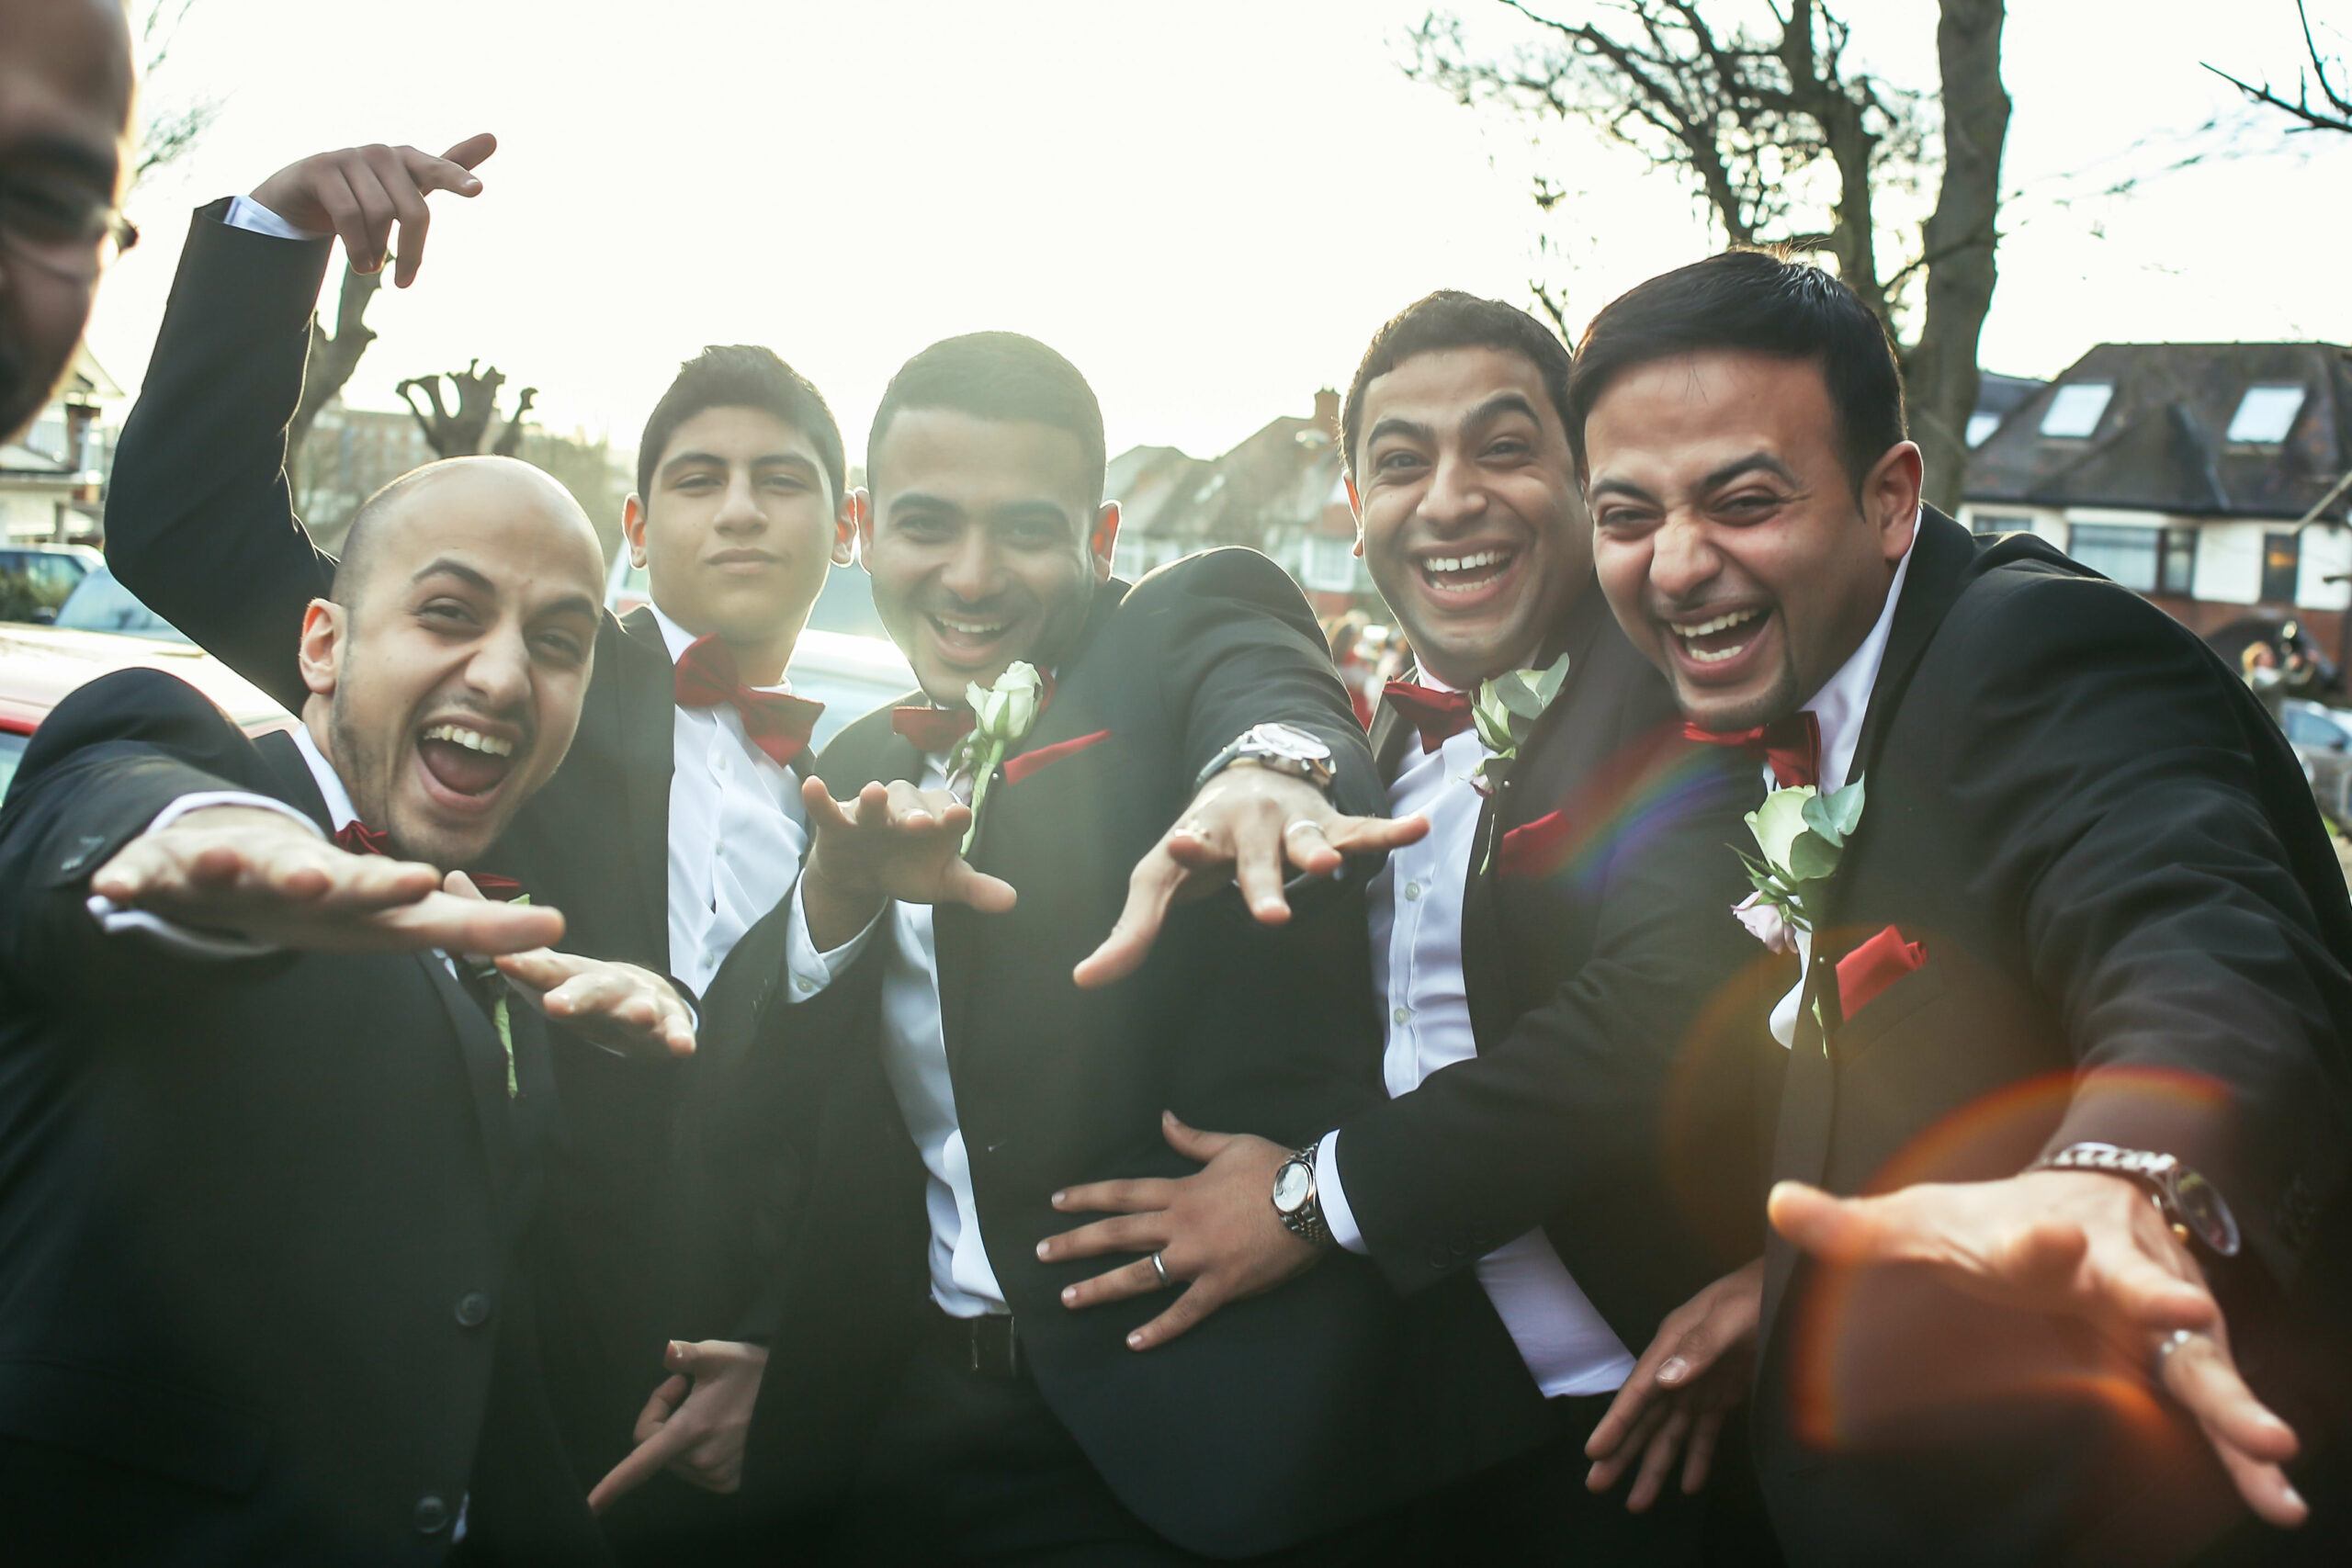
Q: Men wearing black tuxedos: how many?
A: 5